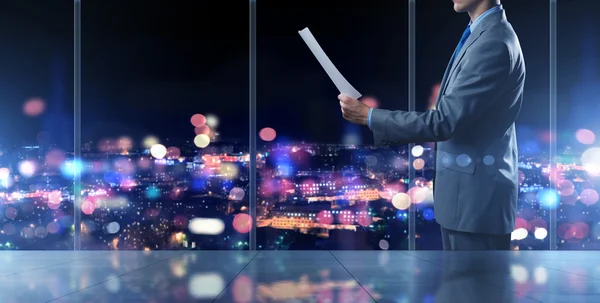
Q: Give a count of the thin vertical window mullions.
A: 4